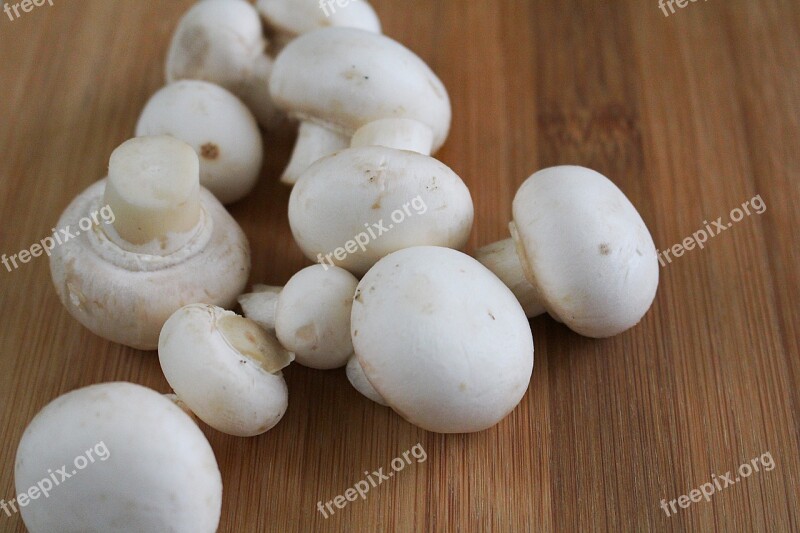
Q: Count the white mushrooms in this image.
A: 11